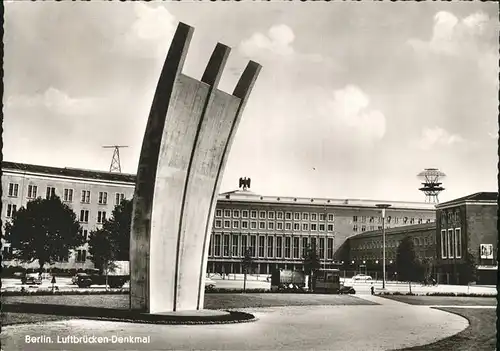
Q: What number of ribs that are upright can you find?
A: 3